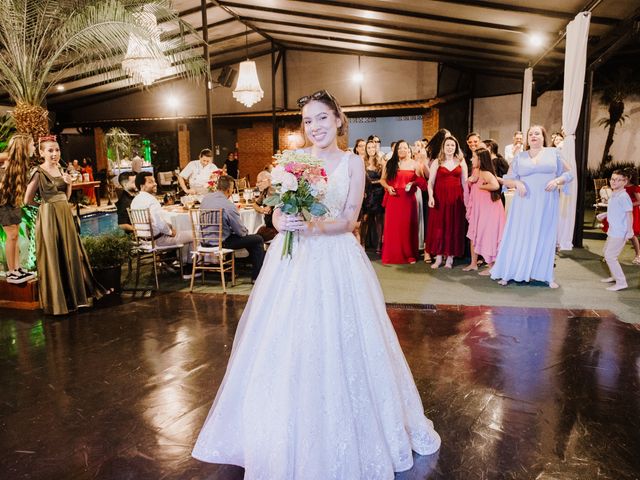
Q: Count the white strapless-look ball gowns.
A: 1